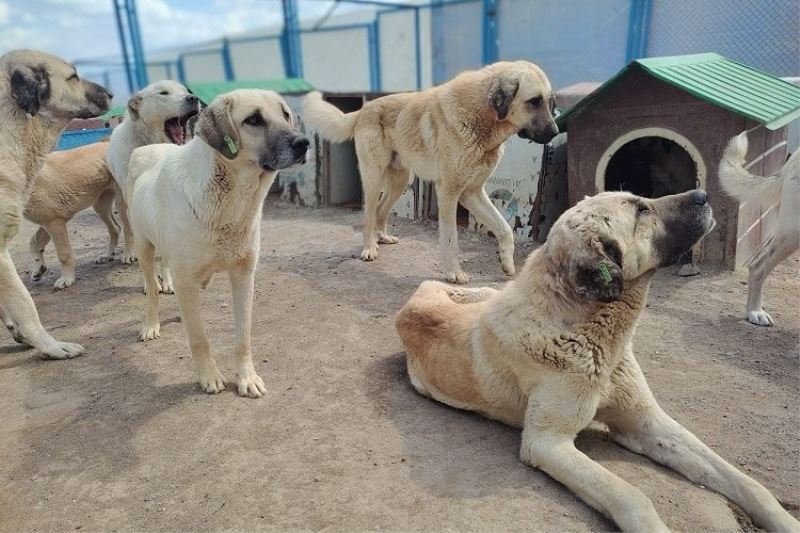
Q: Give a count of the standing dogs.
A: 6